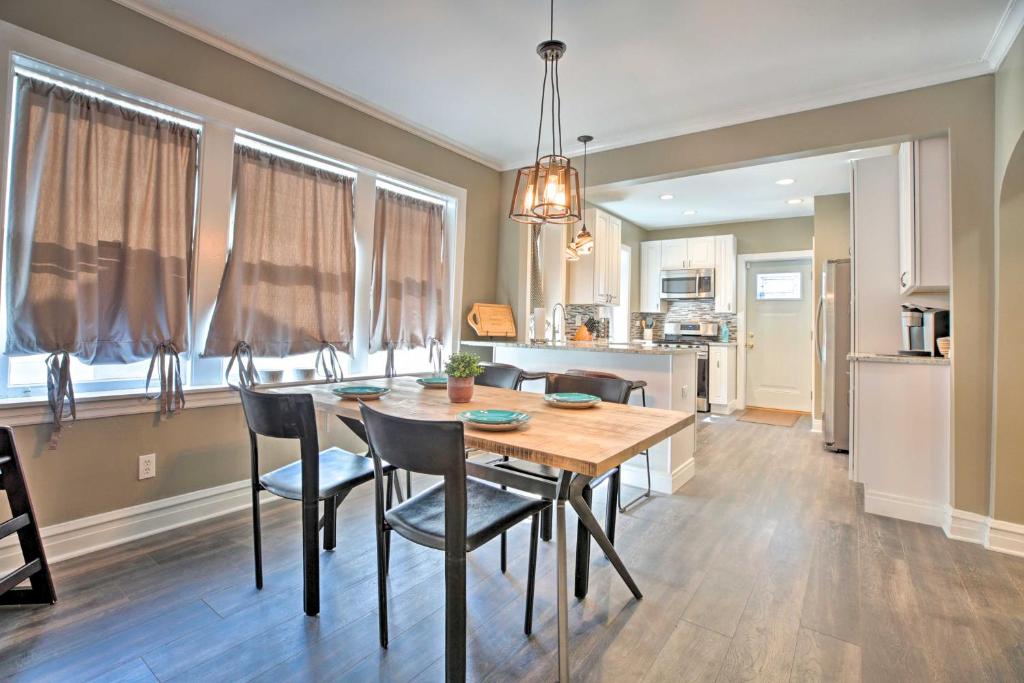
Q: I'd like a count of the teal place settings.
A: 4